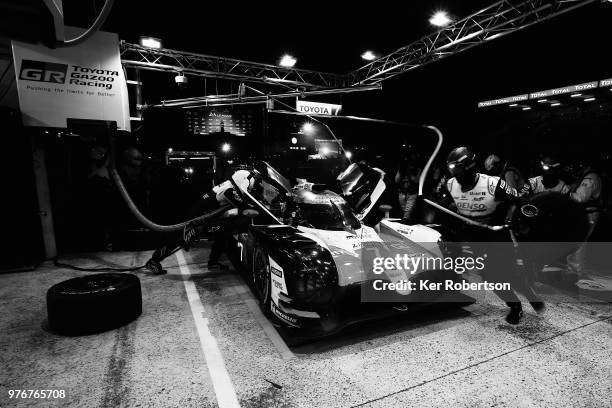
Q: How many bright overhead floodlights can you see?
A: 4